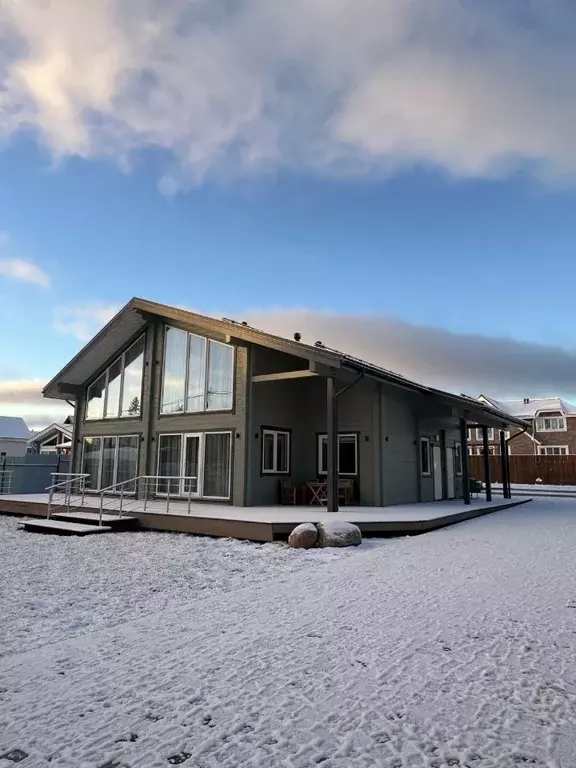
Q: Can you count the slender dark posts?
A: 4